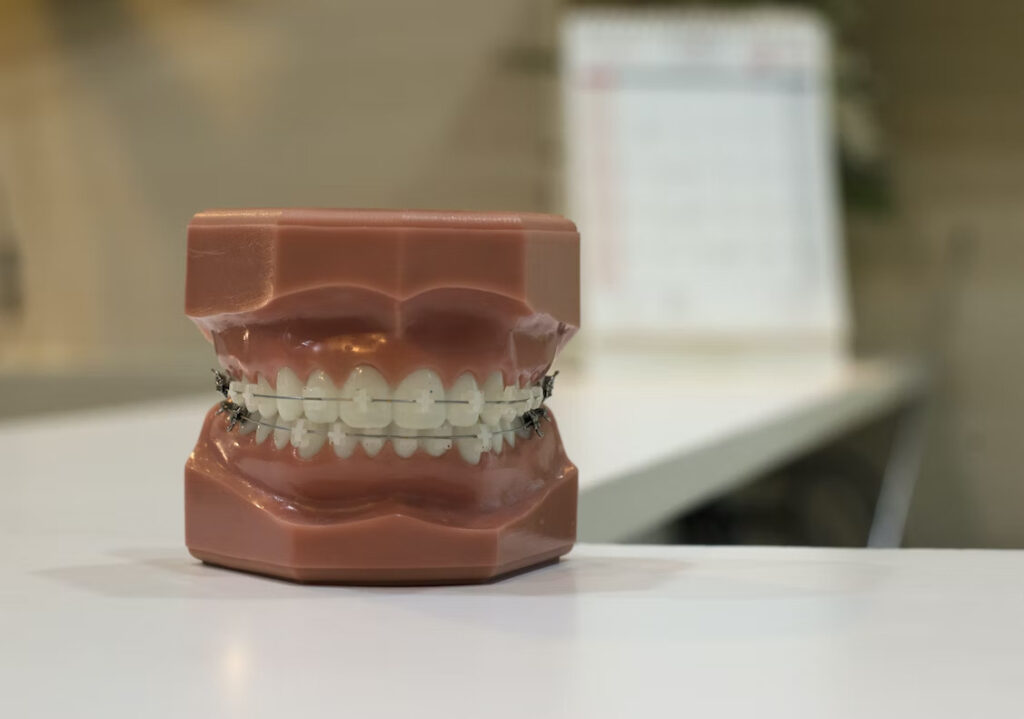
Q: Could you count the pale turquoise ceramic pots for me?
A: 0